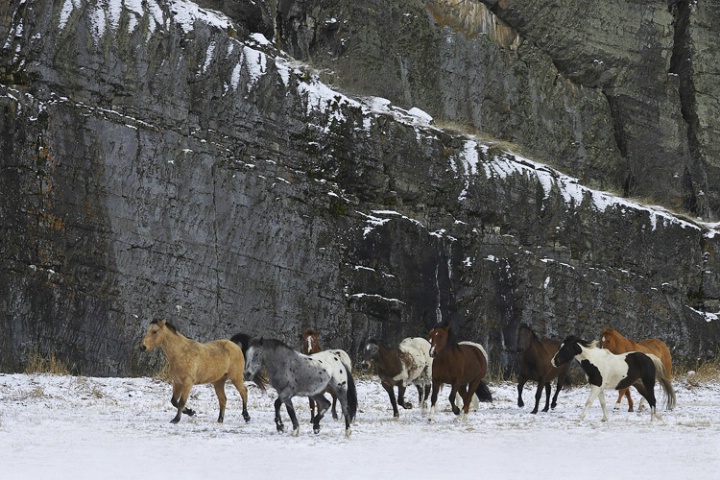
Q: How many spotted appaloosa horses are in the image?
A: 2